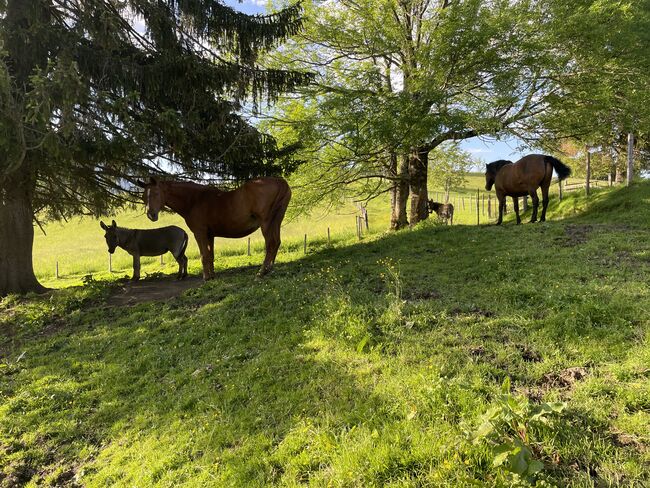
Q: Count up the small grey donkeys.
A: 2